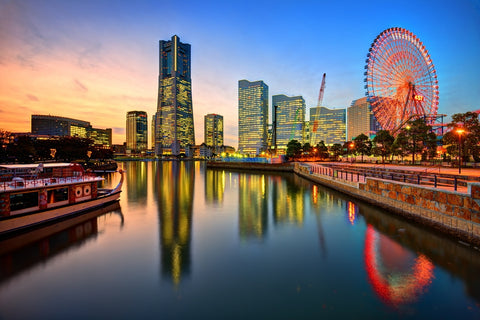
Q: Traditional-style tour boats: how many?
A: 1